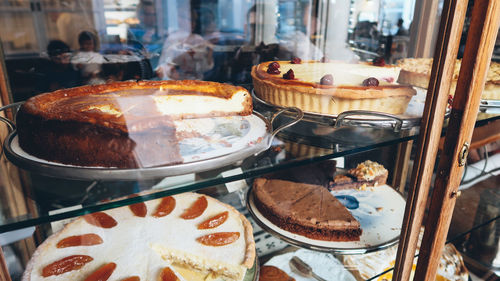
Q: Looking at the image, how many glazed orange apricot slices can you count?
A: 11